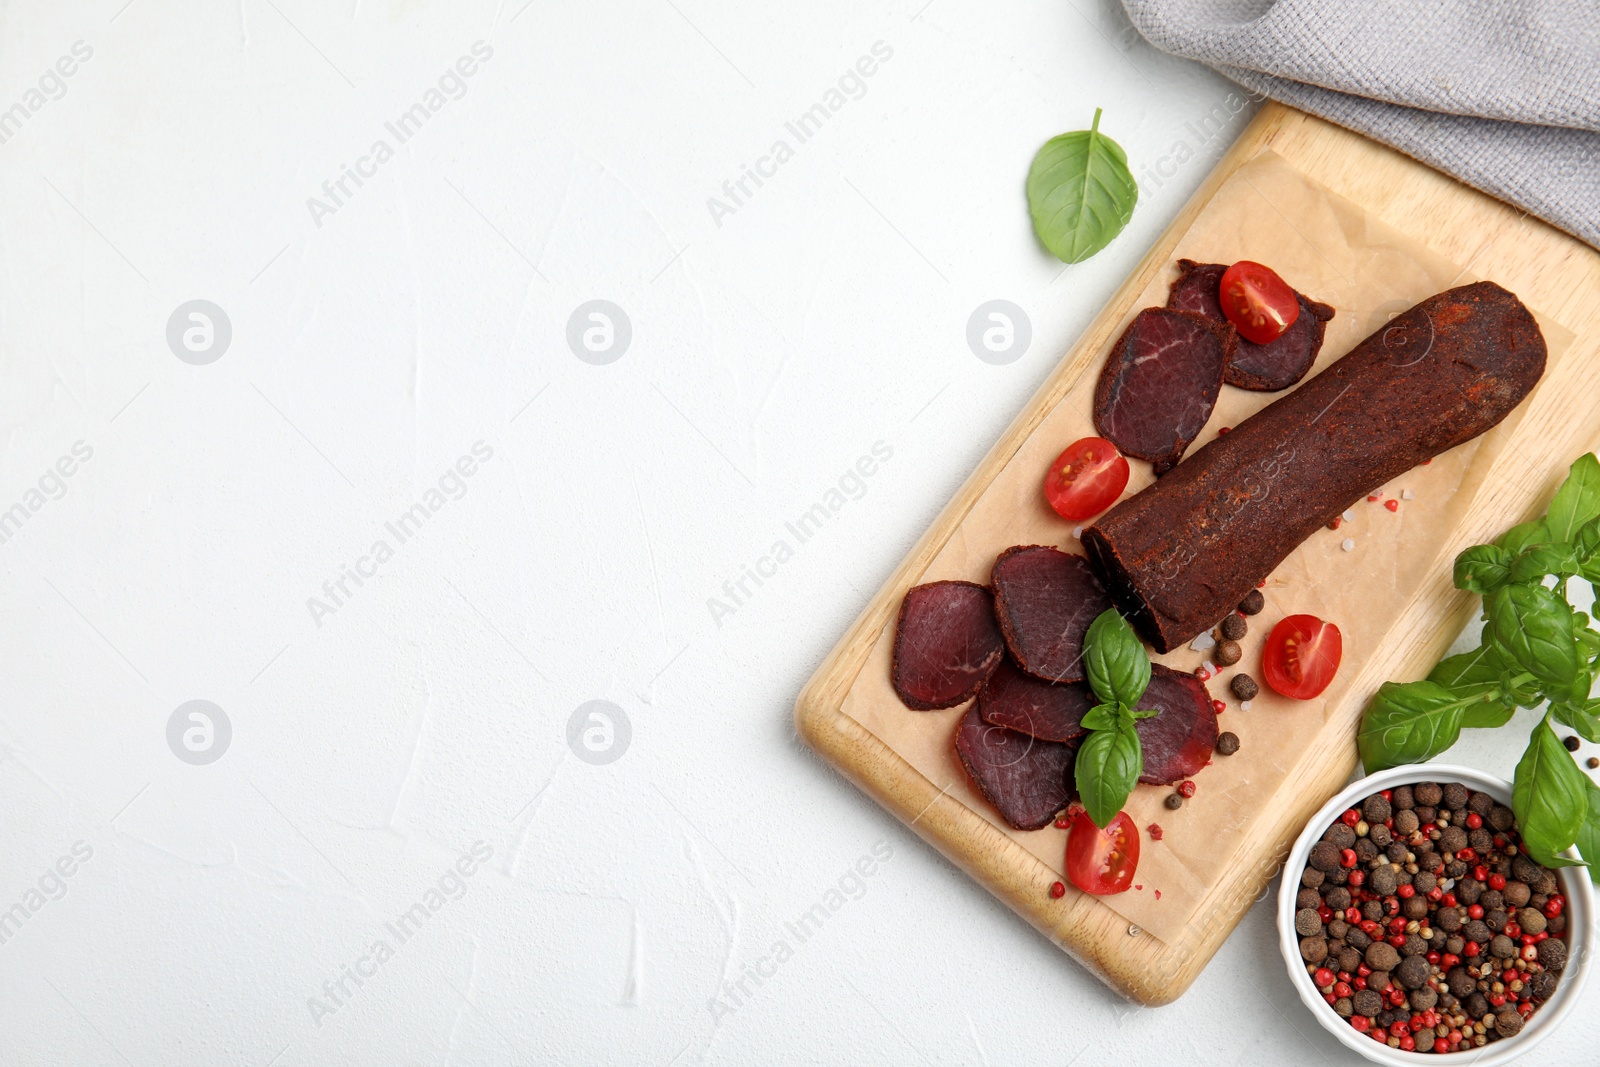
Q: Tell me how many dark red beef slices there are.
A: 7